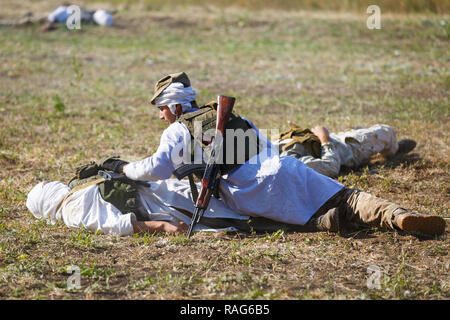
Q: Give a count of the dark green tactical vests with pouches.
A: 2